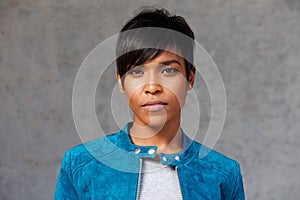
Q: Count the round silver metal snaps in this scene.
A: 4